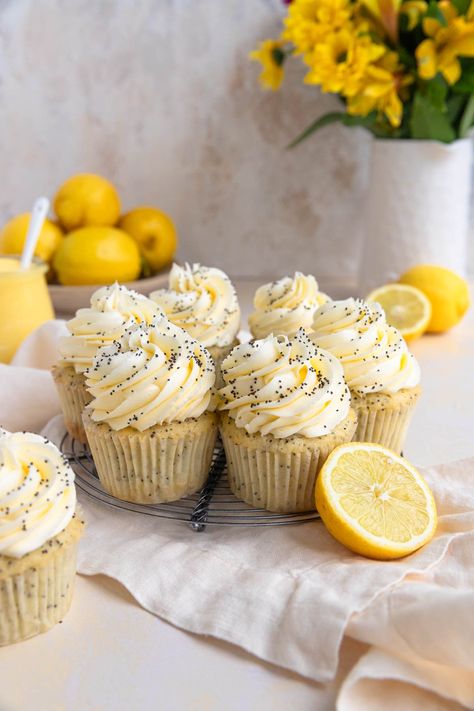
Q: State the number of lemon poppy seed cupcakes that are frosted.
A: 7